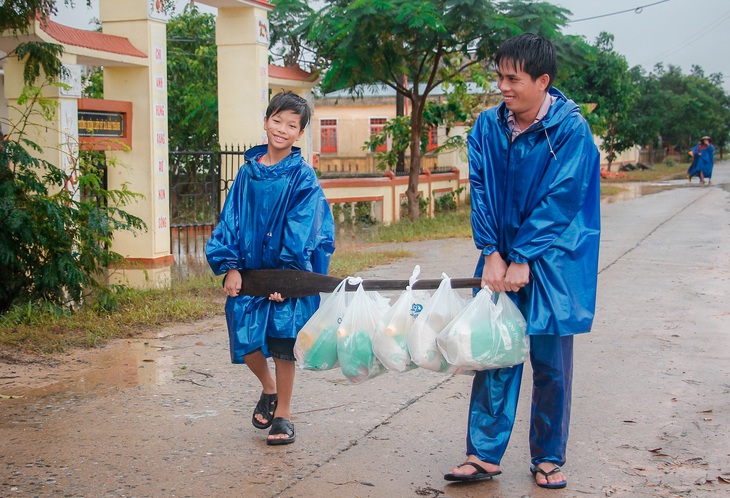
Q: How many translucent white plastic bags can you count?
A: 5